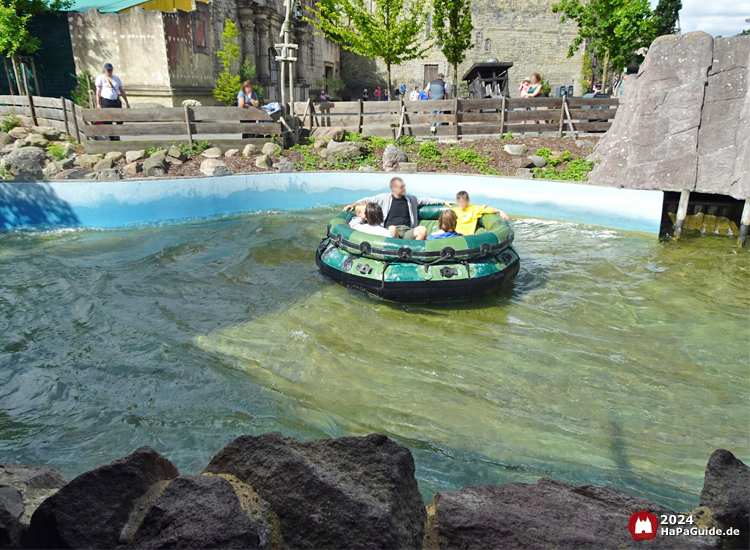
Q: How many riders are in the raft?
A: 5